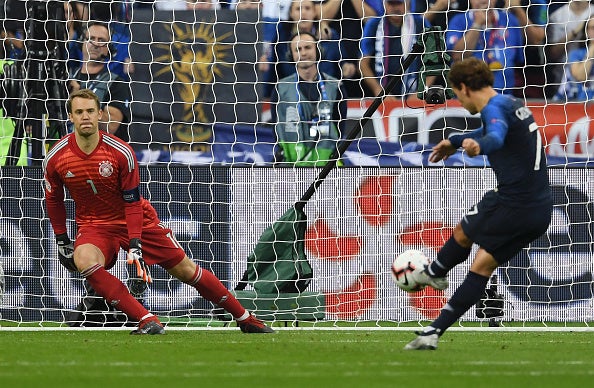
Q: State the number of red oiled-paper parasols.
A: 0